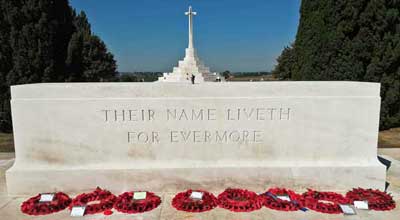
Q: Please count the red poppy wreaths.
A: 8